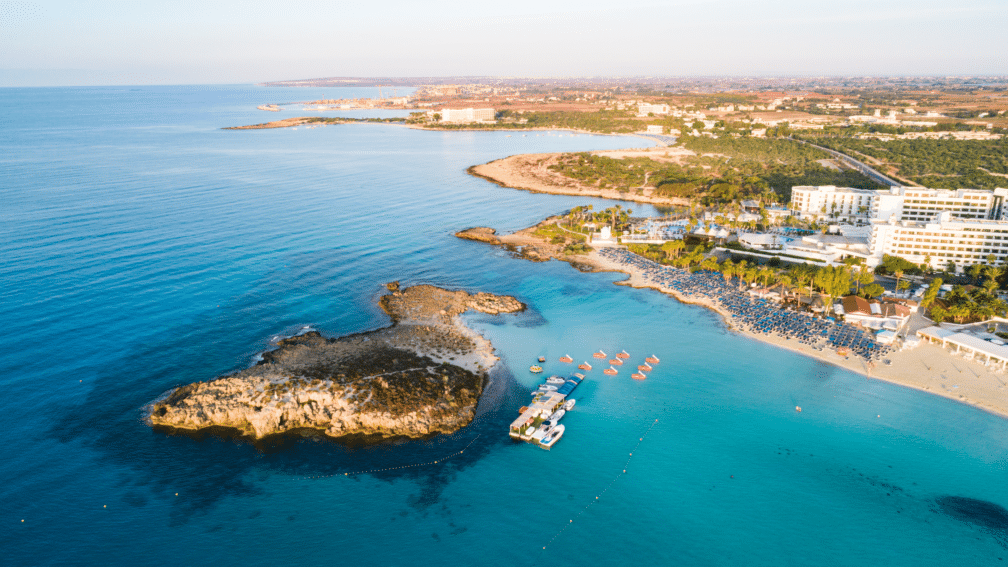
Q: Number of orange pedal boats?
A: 9